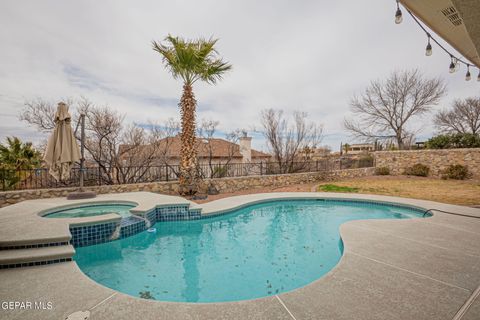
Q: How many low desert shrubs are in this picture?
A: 3